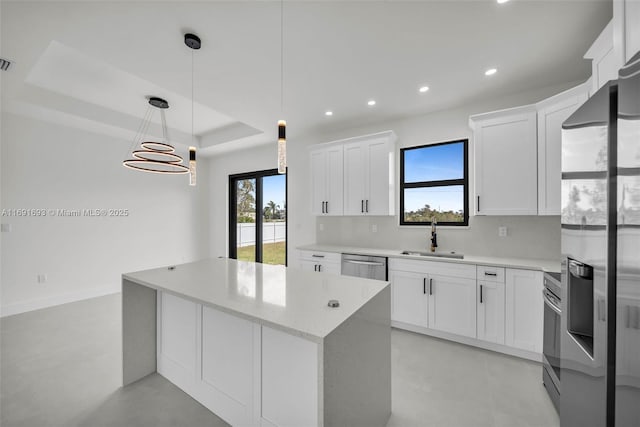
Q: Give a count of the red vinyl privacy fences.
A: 0